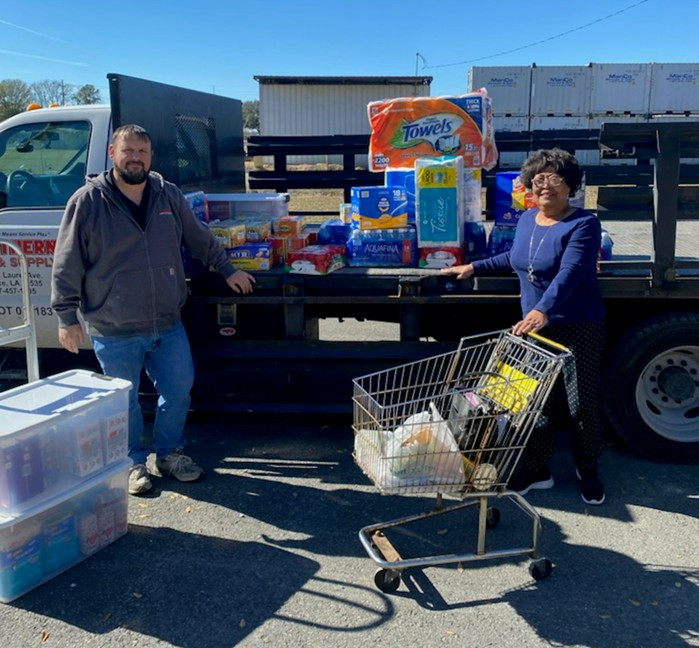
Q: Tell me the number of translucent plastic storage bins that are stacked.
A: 2